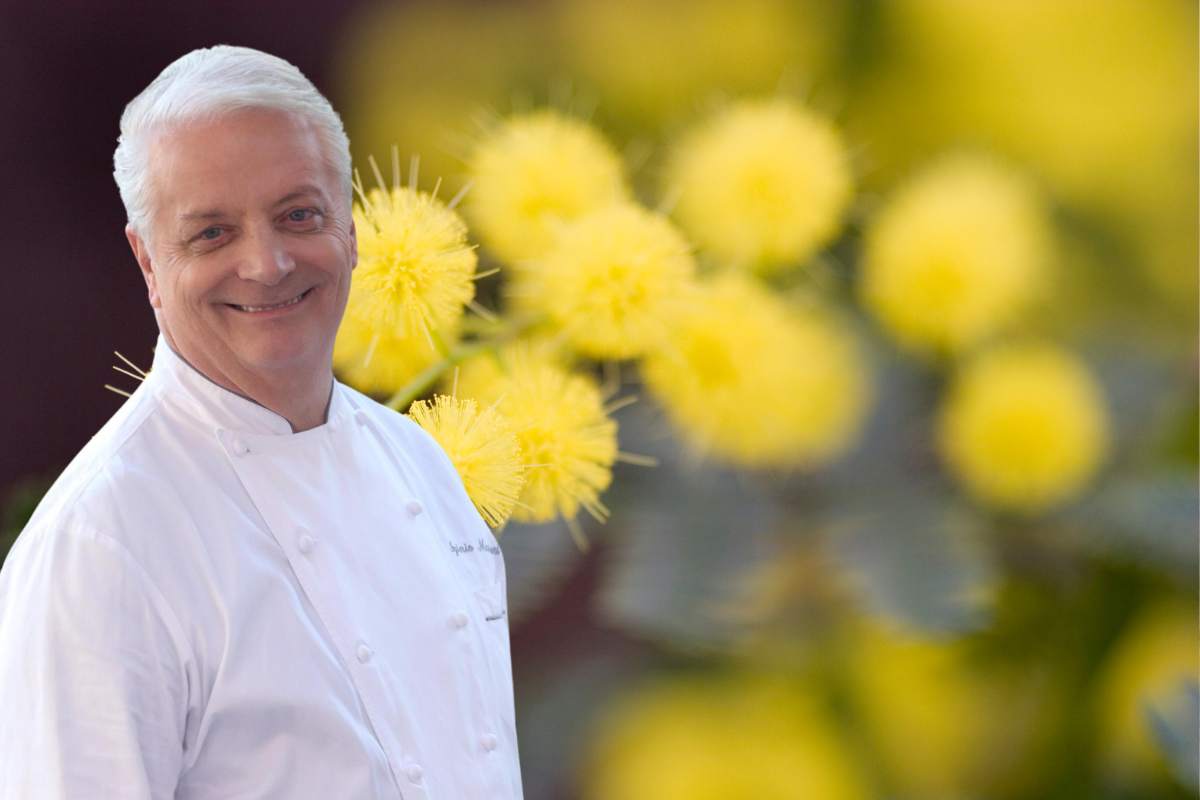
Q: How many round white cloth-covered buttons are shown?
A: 8